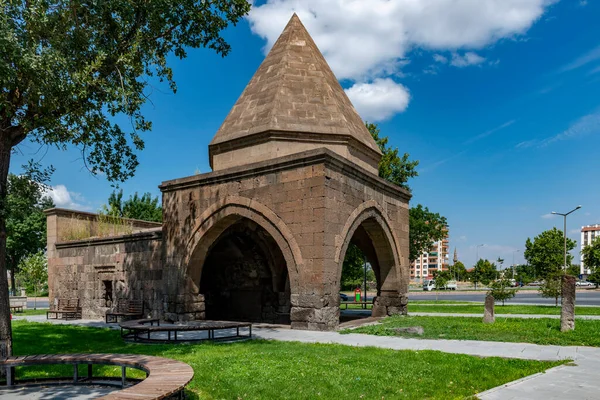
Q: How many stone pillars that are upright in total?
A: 2